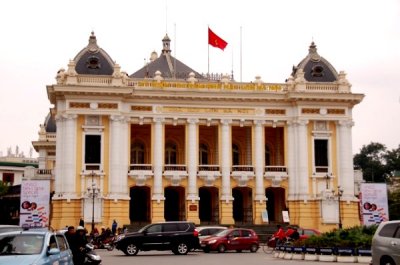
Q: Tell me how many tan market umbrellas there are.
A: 0